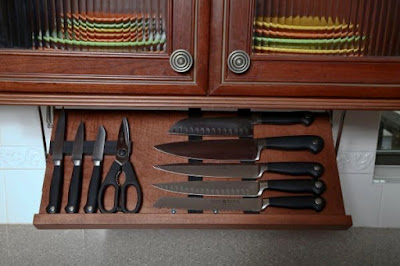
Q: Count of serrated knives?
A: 1